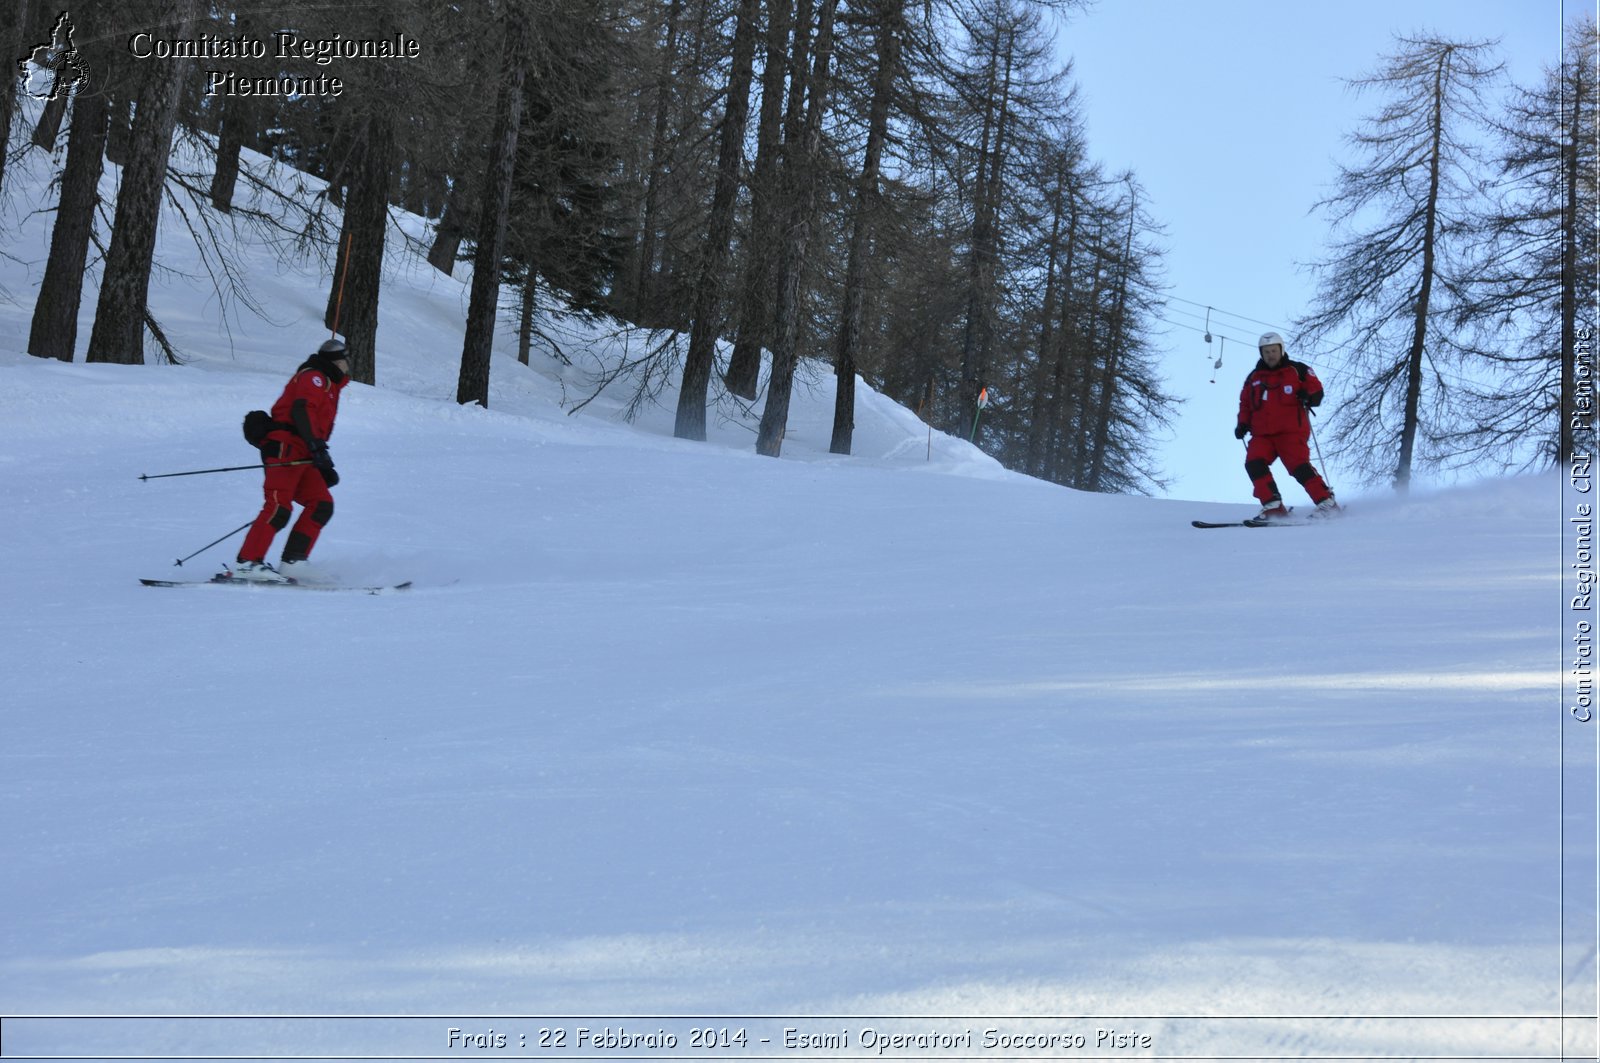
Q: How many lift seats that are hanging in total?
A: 2